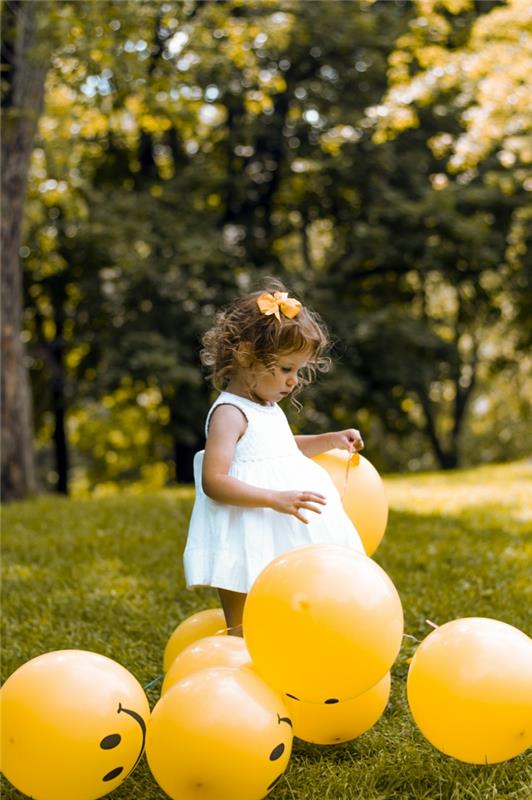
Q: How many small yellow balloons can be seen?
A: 8